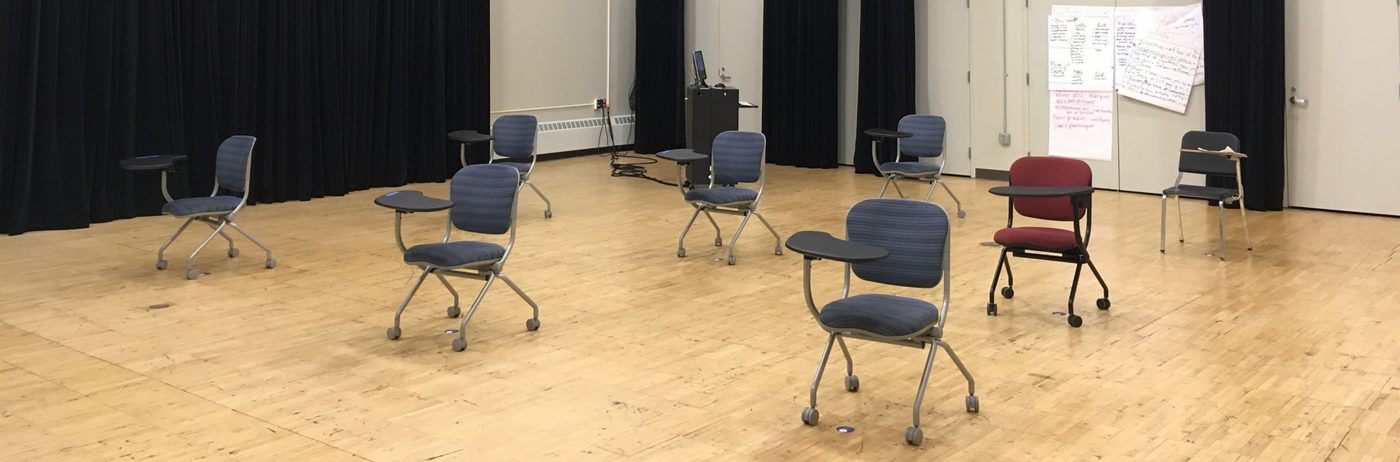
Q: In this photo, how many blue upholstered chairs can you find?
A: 6